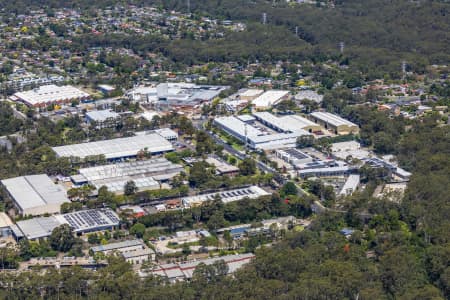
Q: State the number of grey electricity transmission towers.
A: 4